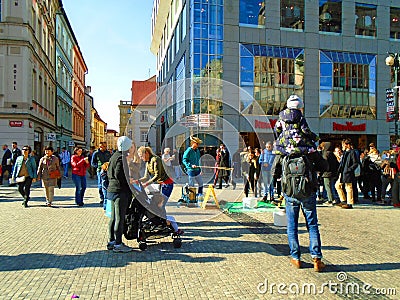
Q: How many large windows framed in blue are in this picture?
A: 2